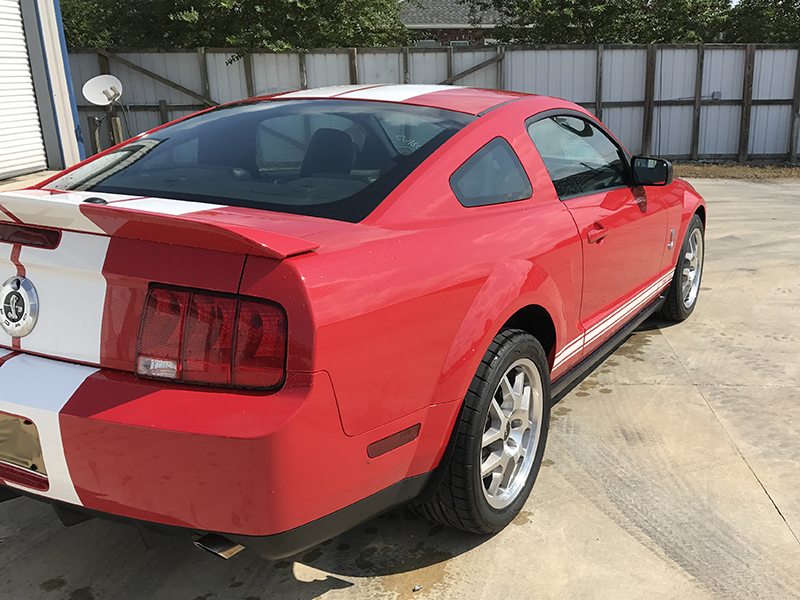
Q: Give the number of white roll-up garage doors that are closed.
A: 1